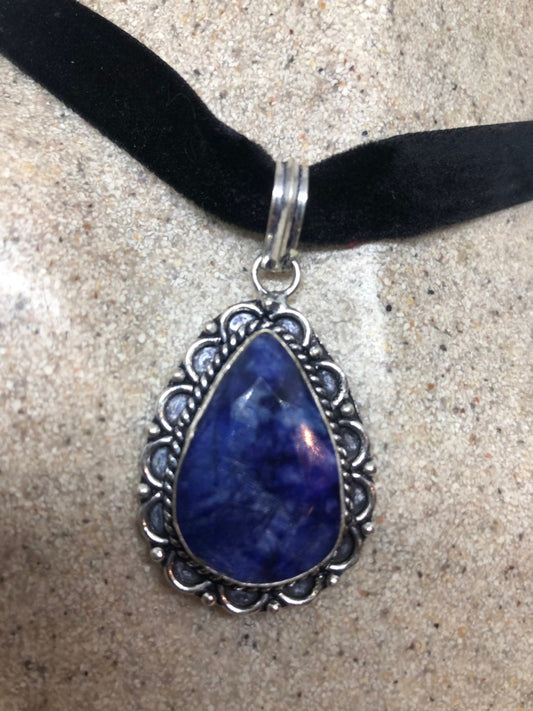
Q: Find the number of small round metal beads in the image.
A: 13